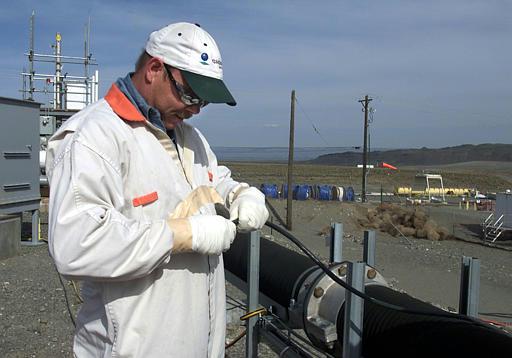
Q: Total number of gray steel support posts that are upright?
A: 5